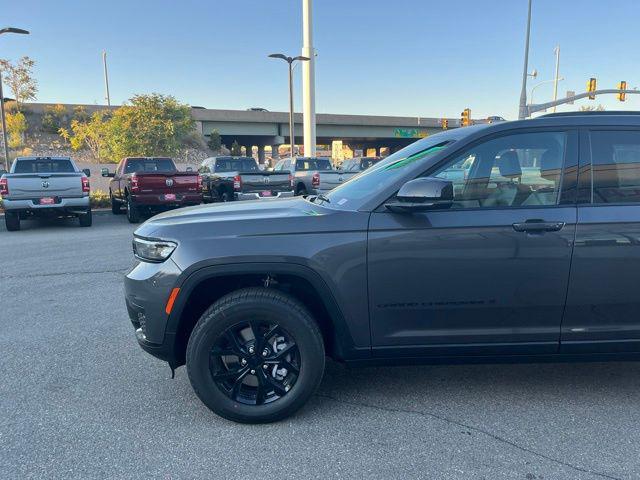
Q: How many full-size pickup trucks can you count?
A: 5